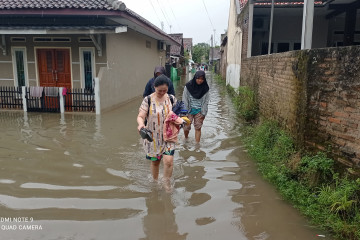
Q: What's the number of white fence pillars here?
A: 3